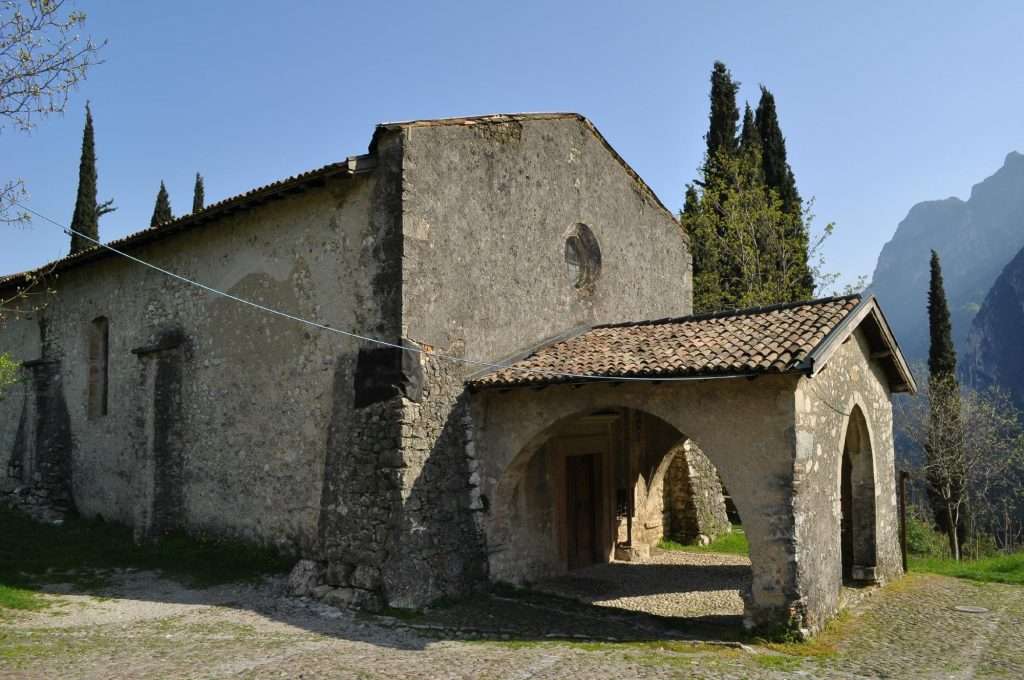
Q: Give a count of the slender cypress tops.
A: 7